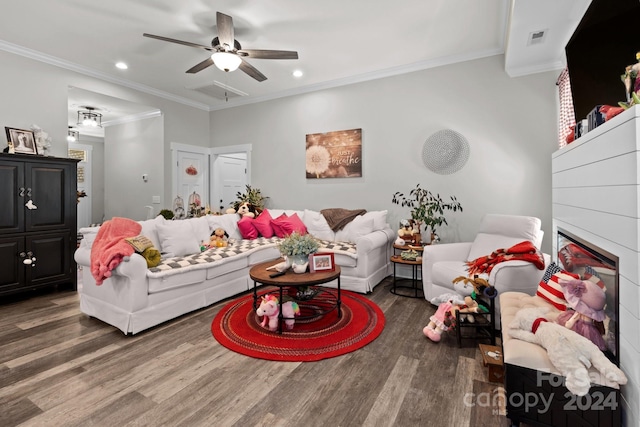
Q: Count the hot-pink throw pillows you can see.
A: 4